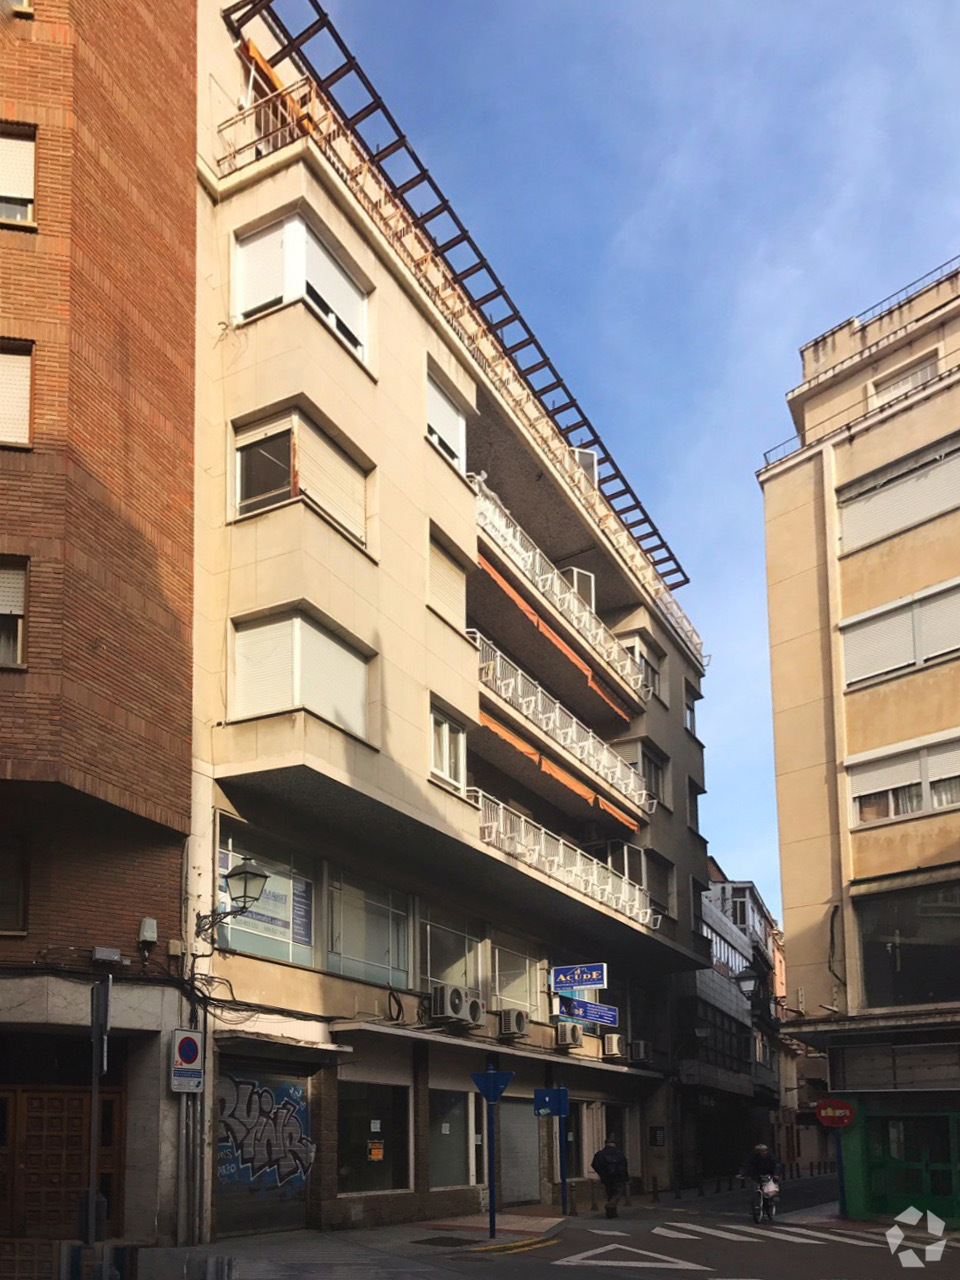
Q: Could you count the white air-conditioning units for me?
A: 6